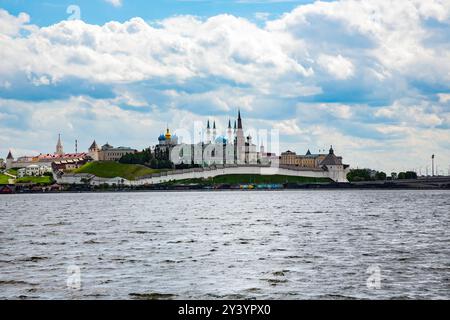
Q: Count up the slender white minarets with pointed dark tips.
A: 4